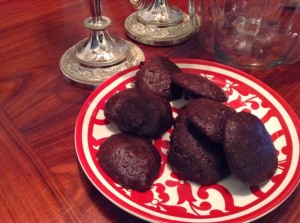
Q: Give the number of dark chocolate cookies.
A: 7